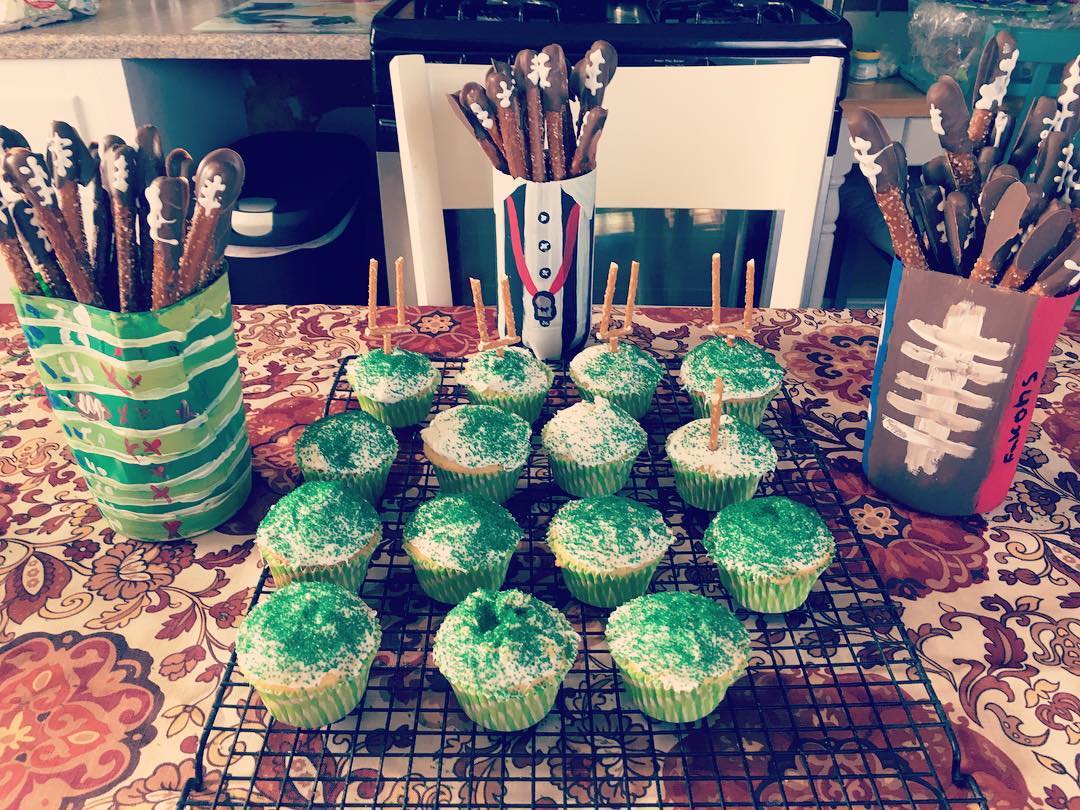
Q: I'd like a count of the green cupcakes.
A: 15